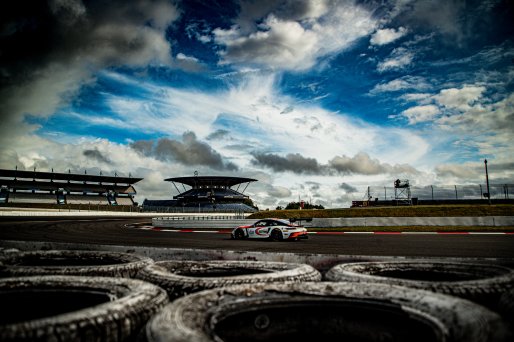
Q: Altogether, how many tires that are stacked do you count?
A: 5